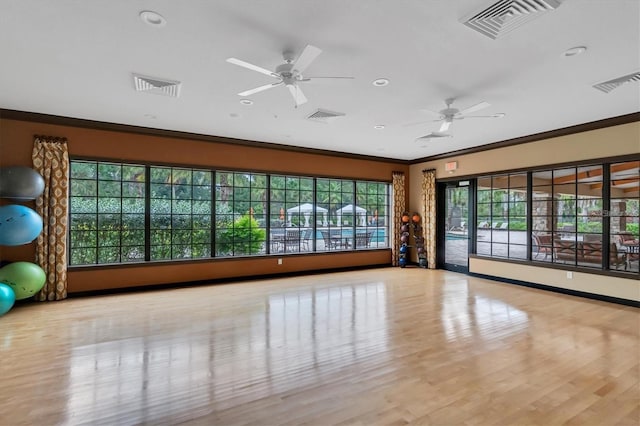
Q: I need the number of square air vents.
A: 5